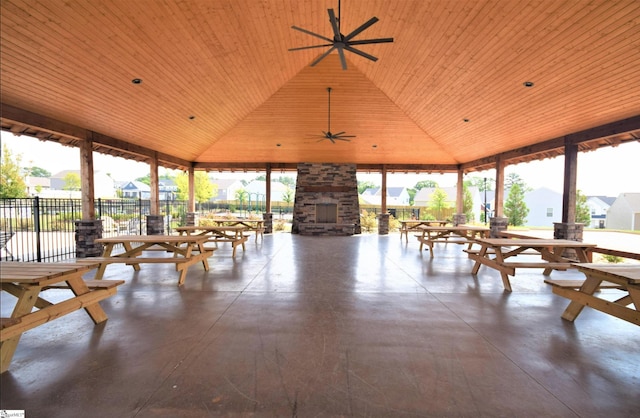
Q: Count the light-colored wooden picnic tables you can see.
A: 8